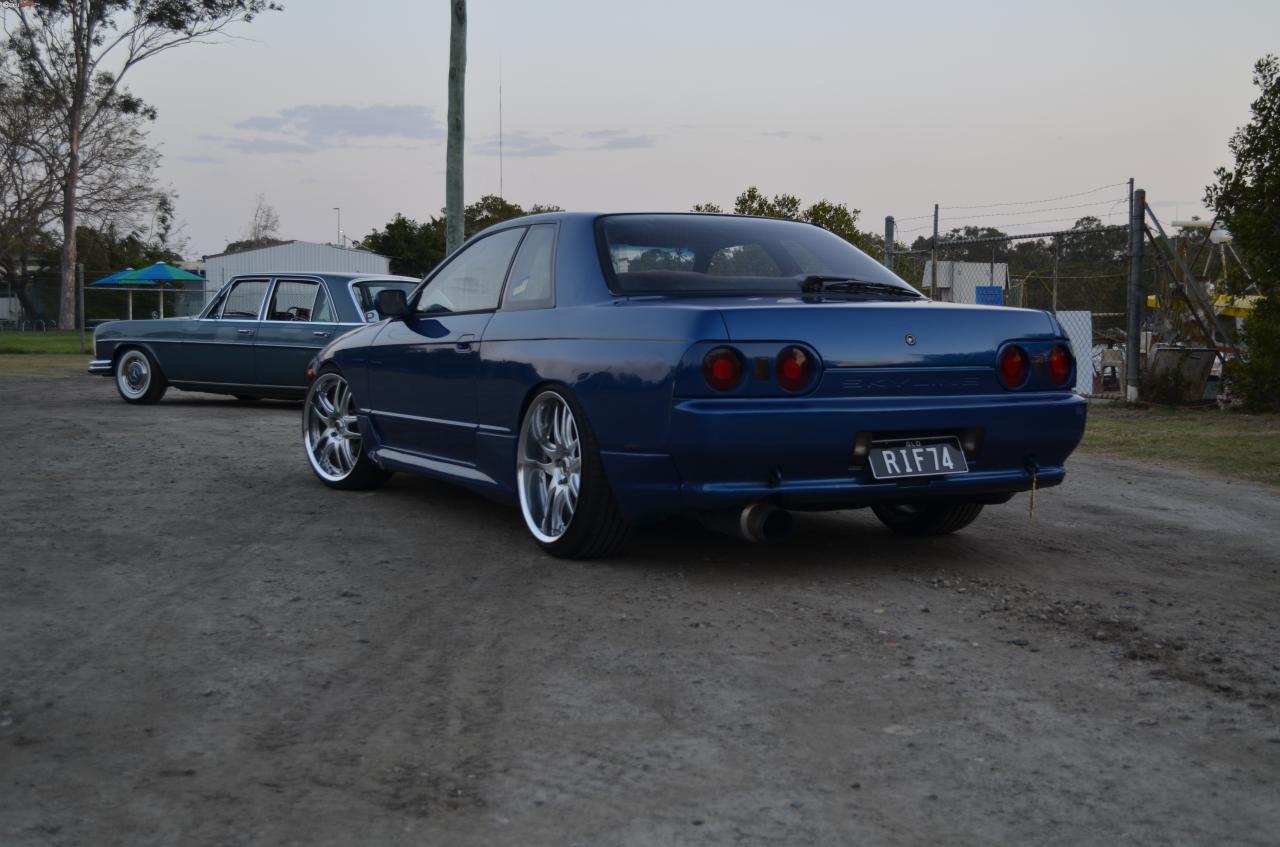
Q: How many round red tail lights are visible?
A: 4